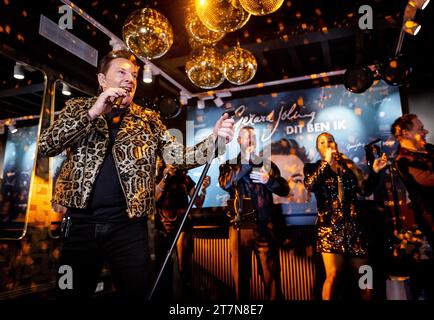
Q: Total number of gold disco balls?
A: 6